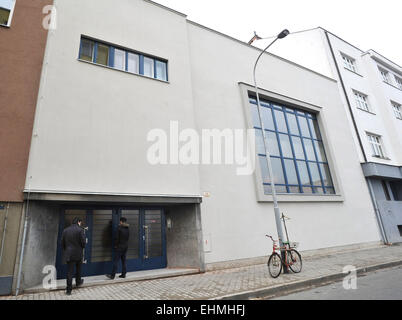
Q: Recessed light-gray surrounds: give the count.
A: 1